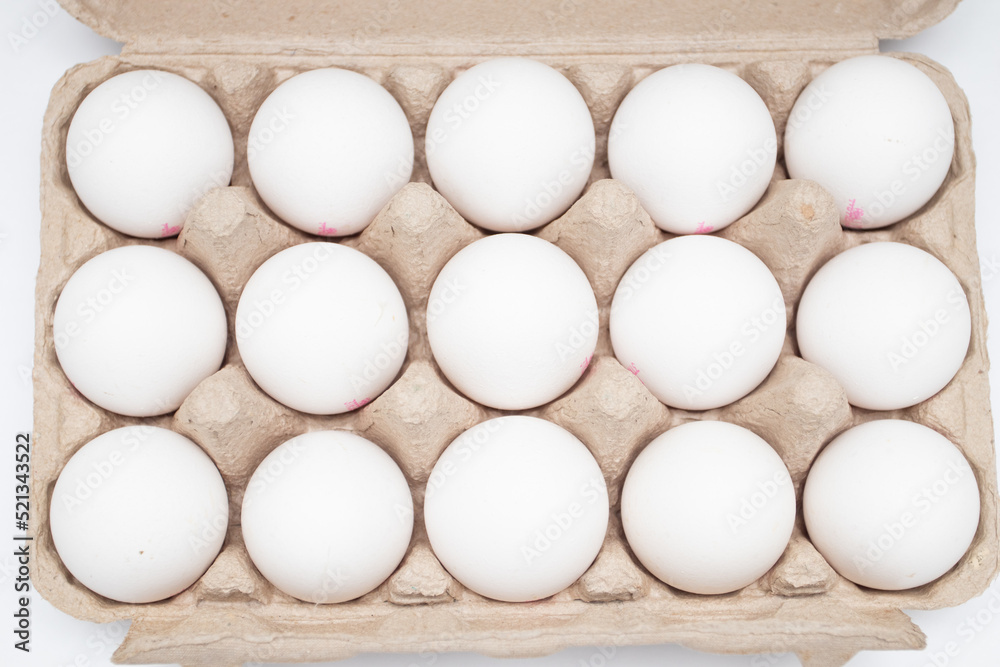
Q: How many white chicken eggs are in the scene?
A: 15